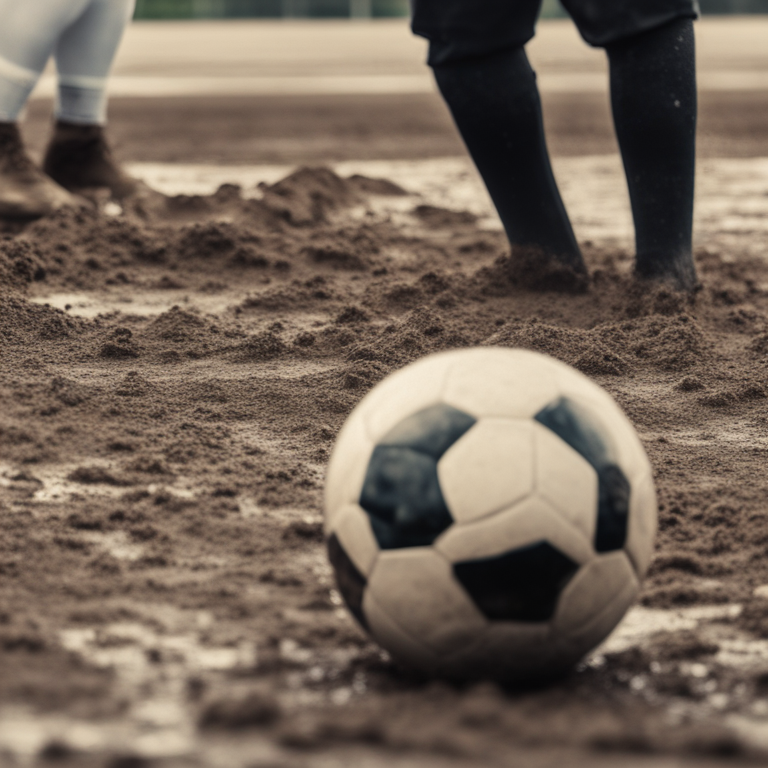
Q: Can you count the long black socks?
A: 2